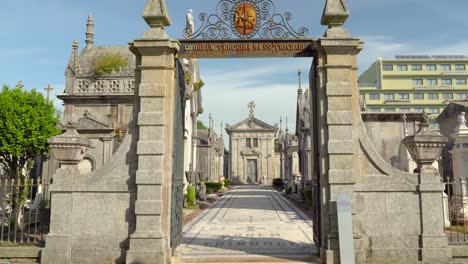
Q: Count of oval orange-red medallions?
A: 1